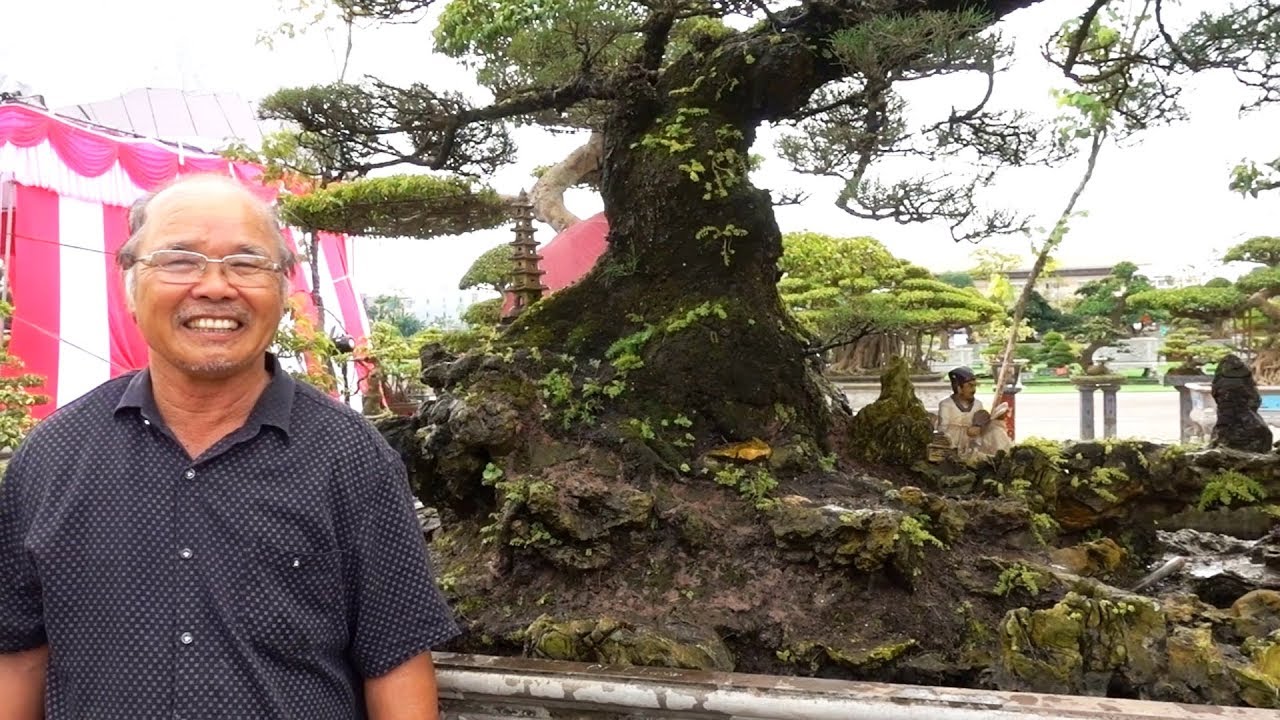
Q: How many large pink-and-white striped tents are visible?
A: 1